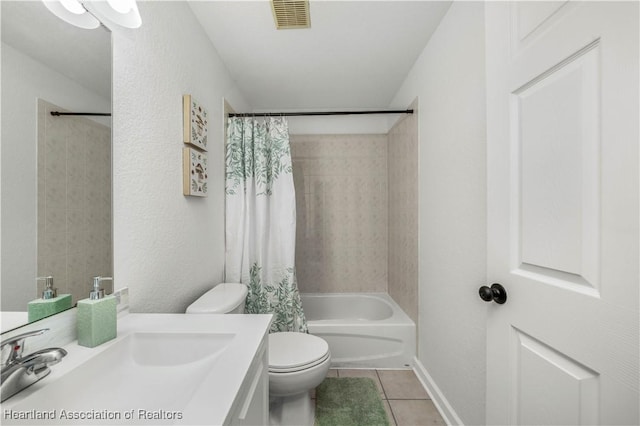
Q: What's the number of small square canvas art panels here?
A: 2